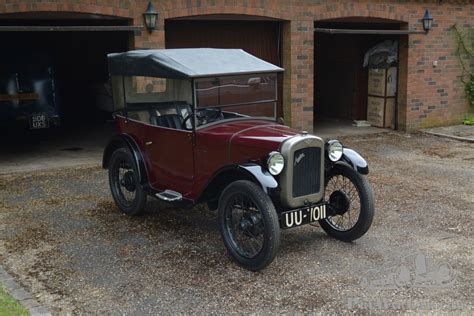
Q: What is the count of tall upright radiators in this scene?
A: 1